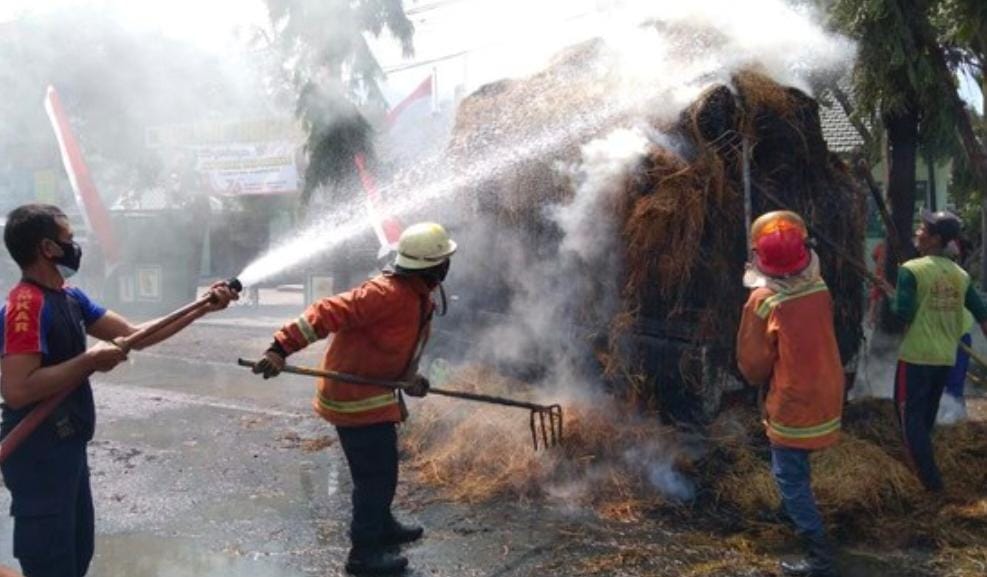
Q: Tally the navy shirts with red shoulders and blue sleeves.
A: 1